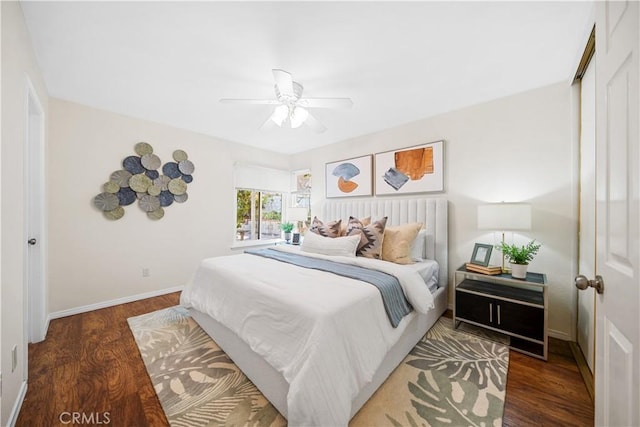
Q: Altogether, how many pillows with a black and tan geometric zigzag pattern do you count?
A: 2